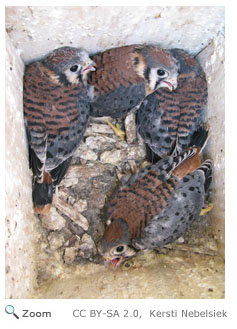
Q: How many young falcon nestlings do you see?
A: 4